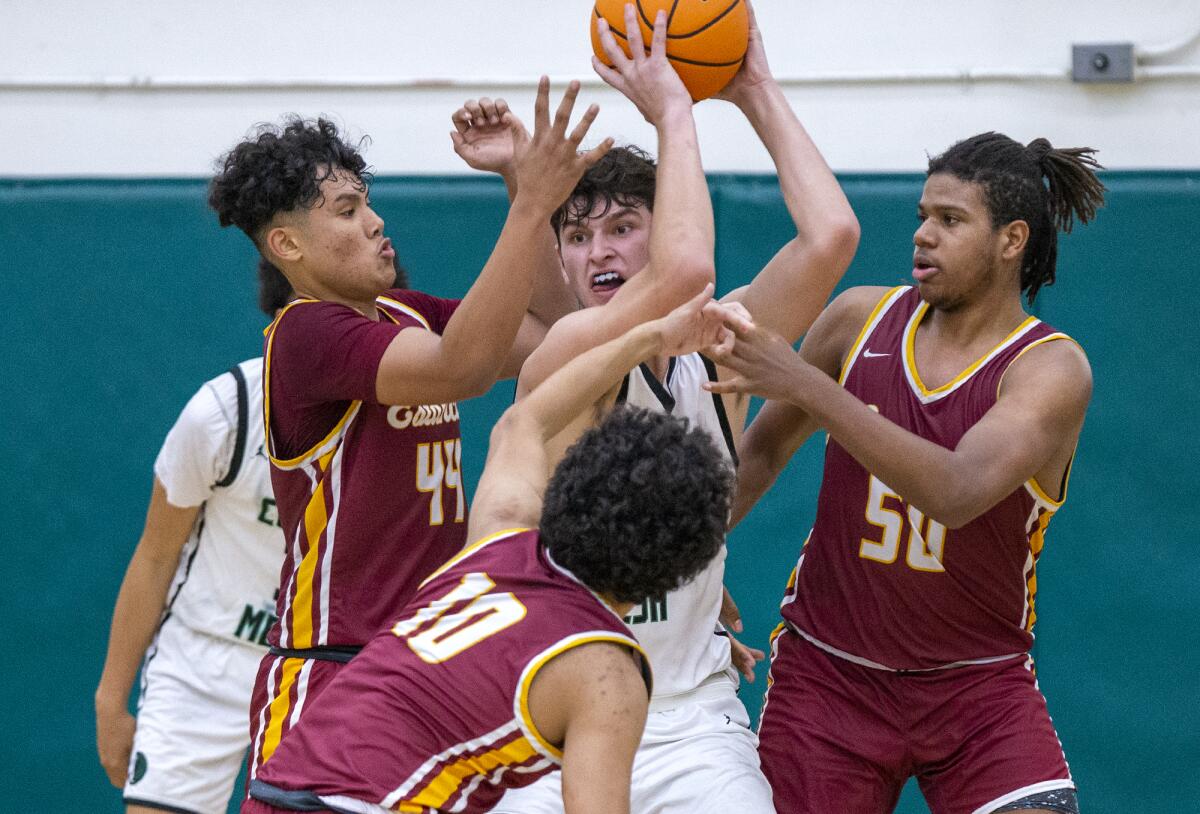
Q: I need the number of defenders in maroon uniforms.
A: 3